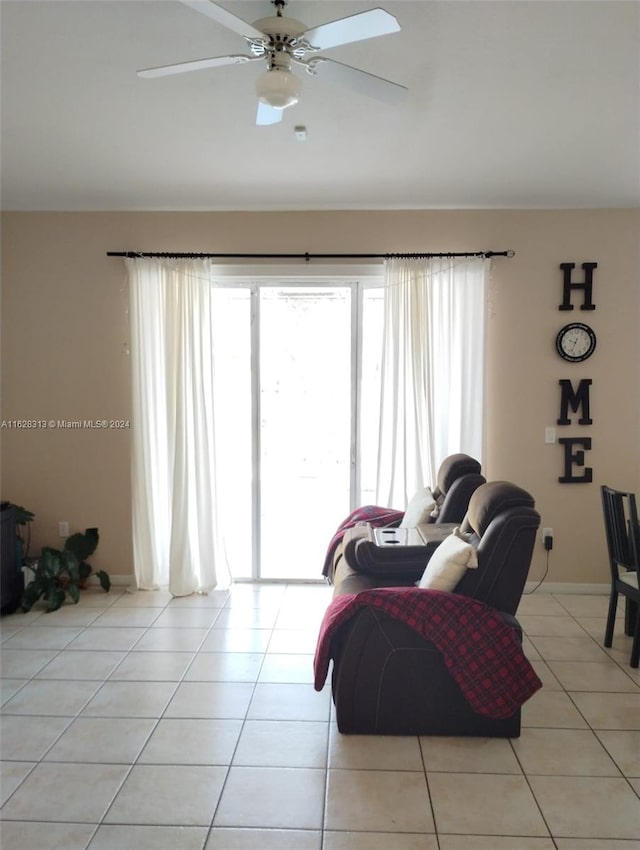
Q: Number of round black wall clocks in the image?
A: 1